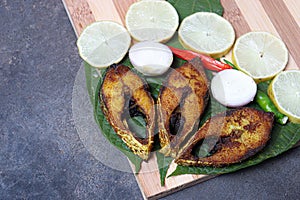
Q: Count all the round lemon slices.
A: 5